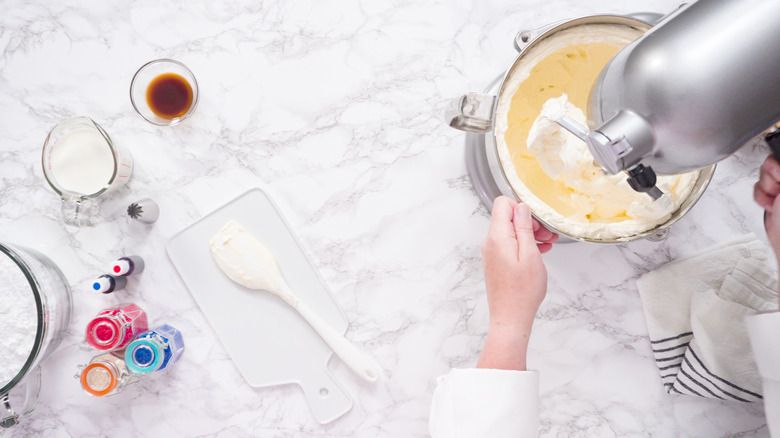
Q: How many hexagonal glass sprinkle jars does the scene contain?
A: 3